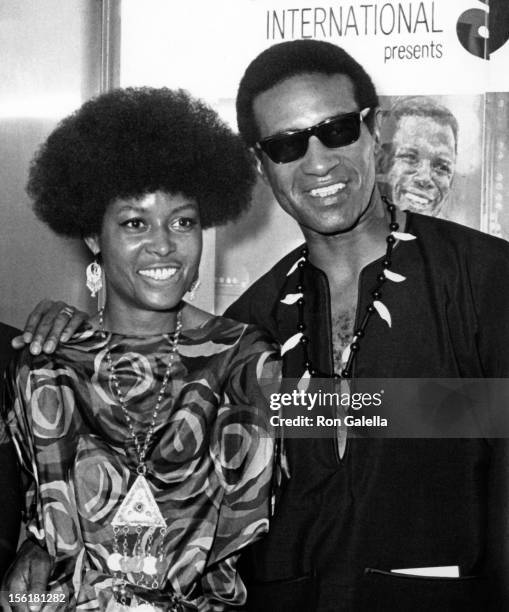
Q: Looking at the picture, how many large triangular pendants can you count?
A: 1